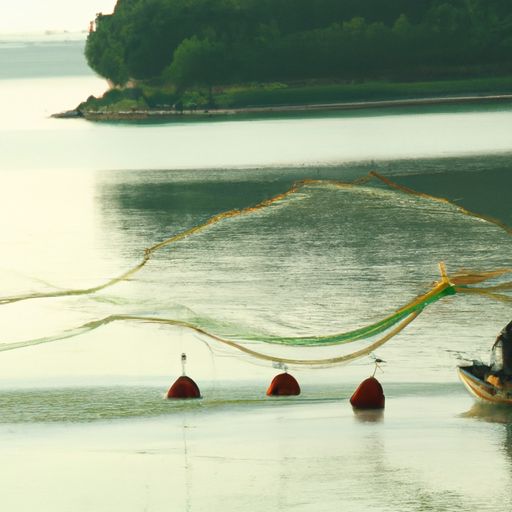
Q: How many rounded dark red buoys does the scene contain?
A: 3